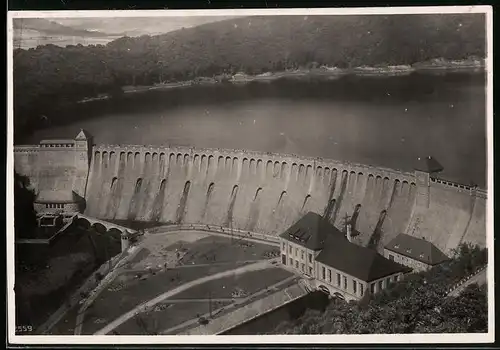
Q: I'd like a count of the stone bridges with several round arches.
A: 1